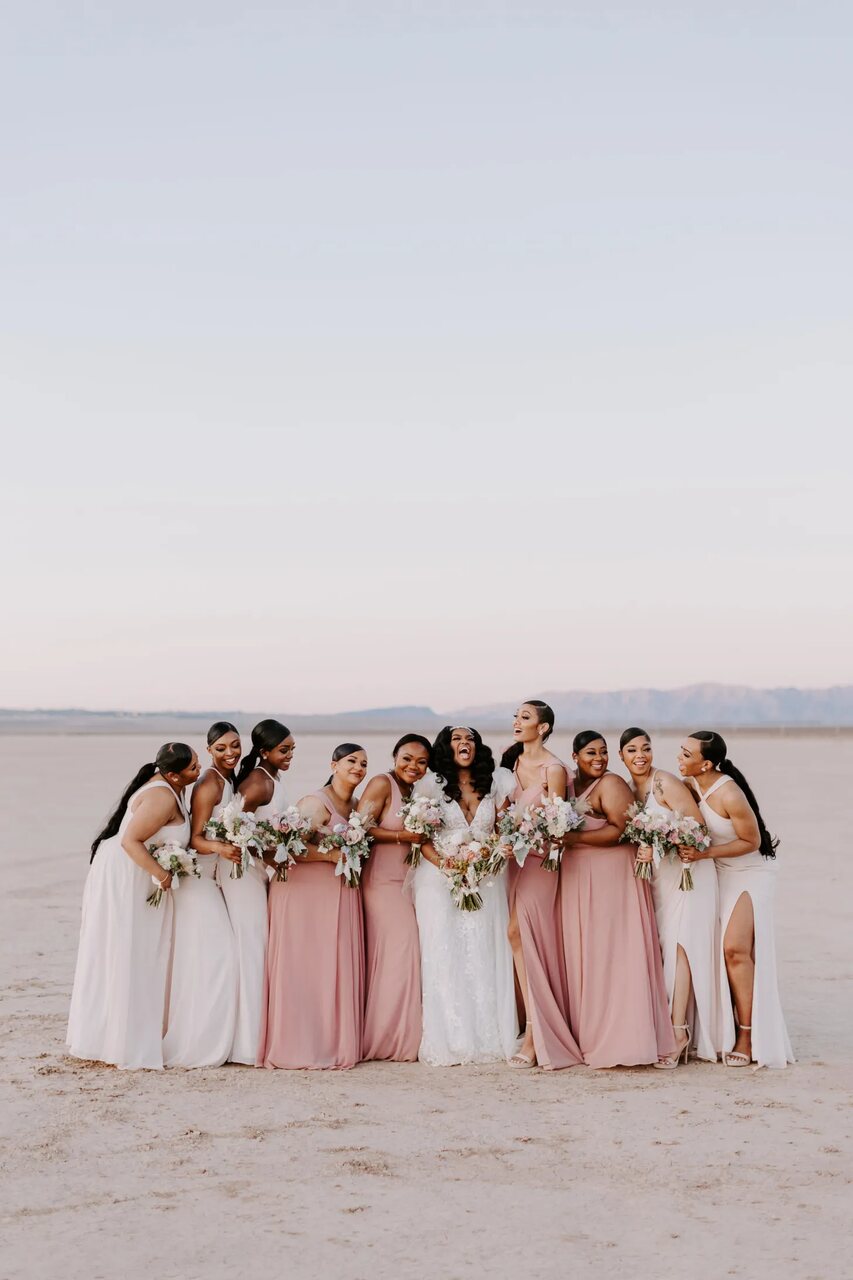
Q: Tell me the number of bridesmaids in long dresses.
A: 9